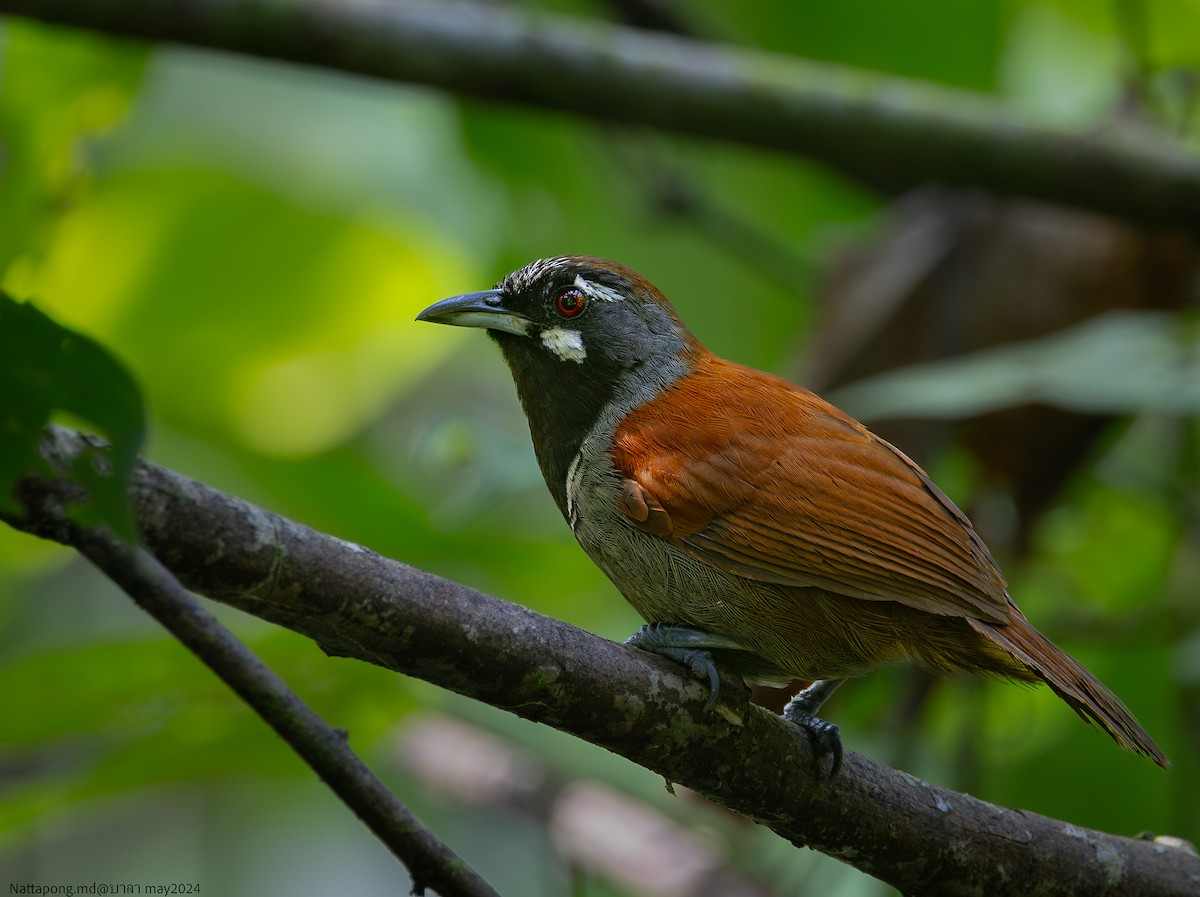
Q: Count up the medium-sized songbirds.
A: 1